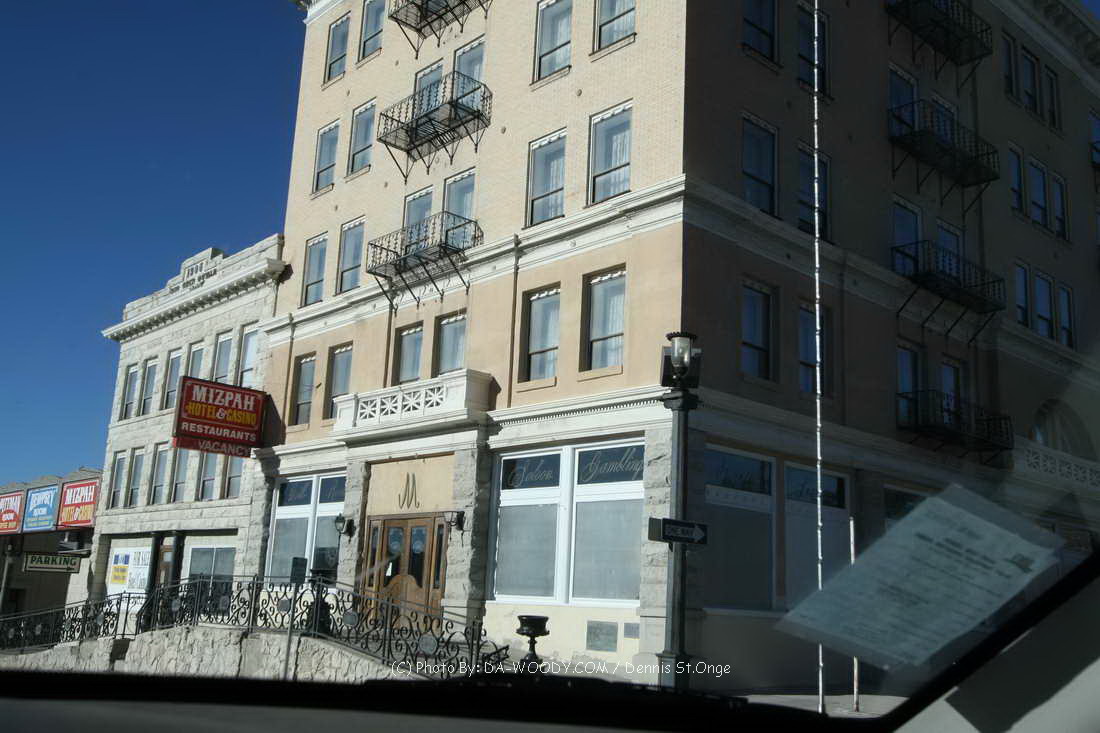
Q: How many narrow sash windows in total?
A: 12